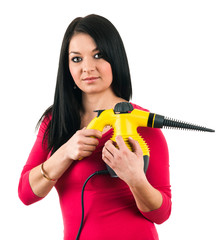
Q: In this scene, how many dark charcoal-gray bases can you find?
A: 1